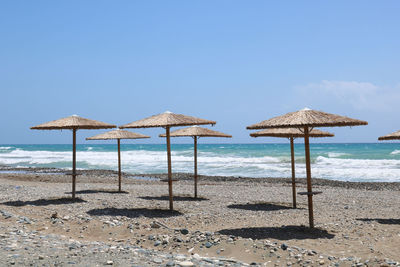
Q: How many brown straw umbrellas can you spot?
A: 7